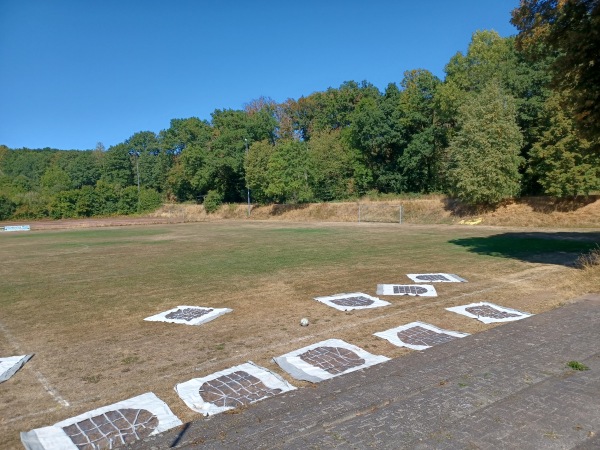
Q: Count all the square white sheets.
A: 10